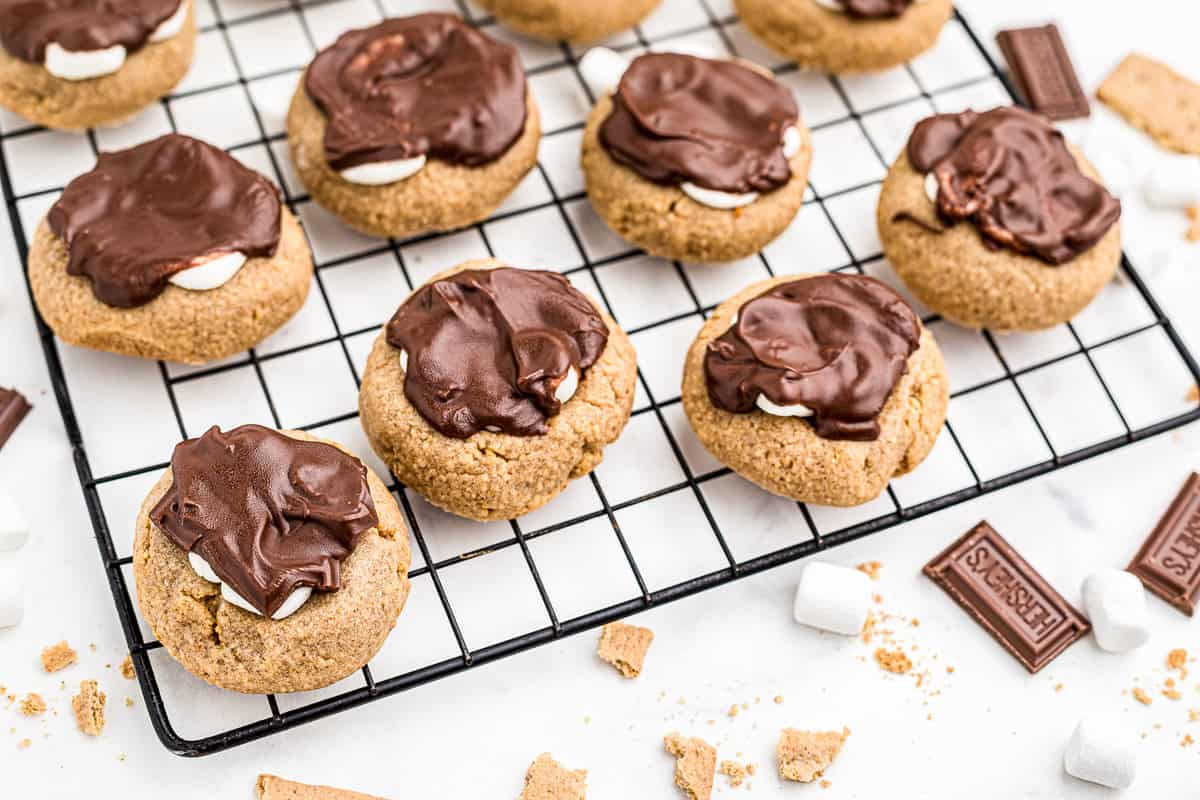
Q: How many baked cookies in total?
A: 10